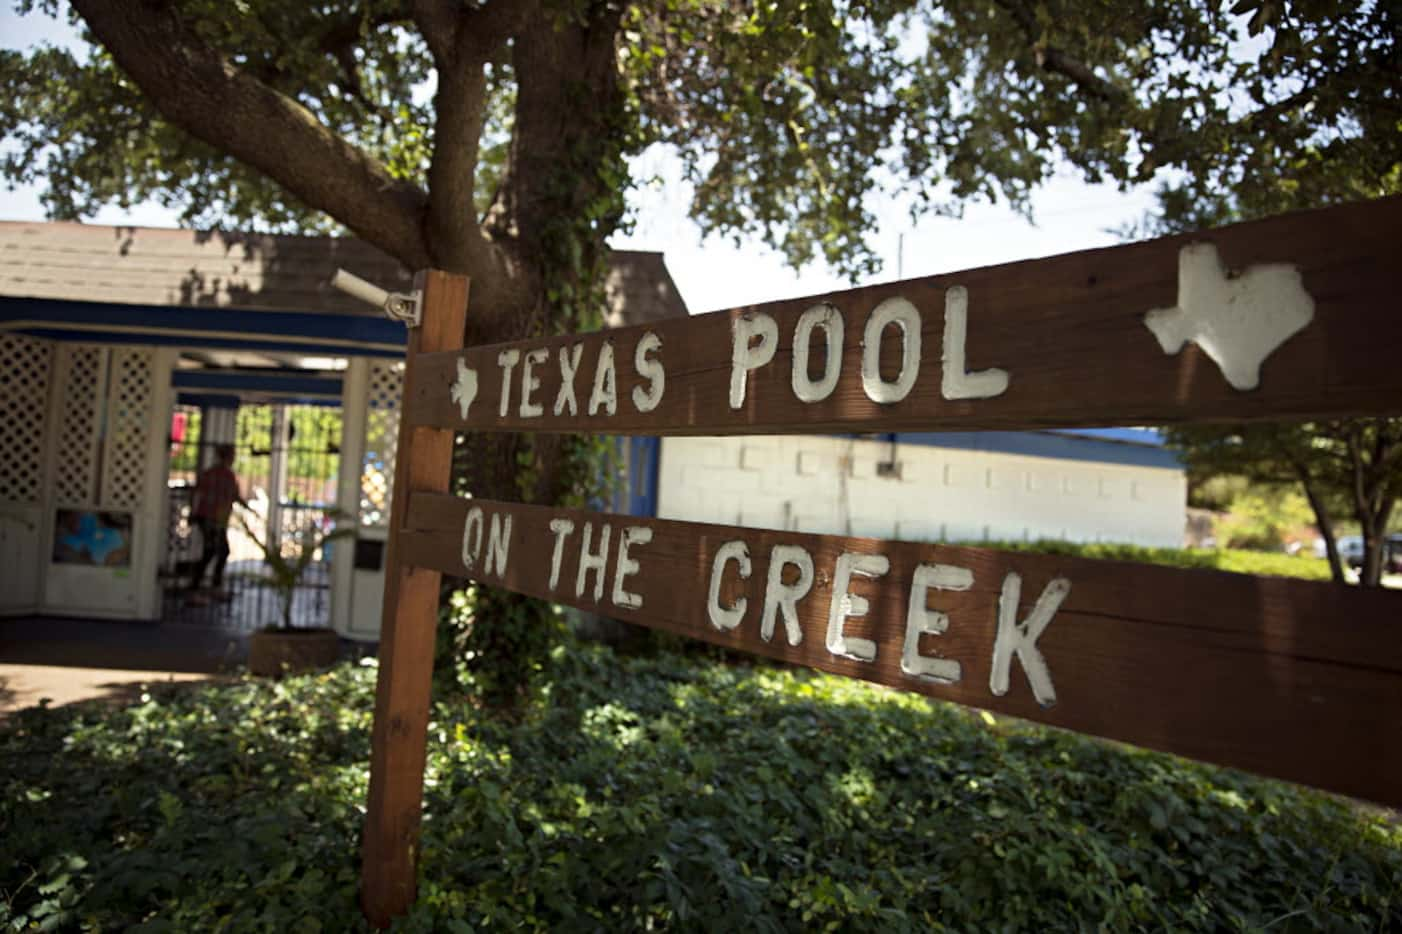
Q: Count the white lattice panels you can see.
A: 4